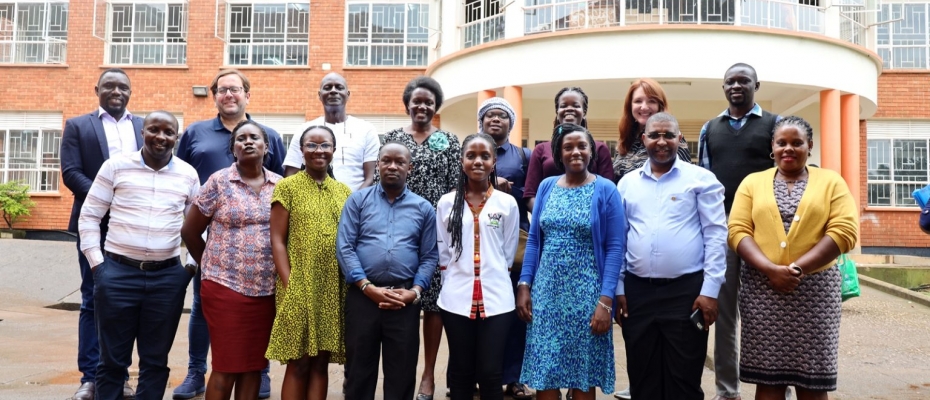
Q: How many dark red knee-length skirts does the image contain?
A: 1